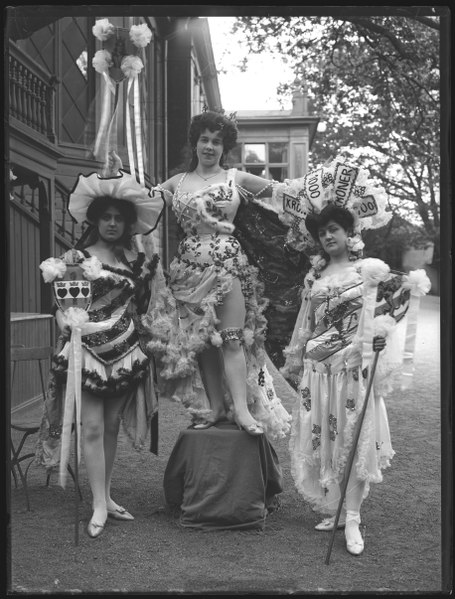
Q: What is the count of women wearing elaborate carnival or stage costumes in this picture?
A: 3